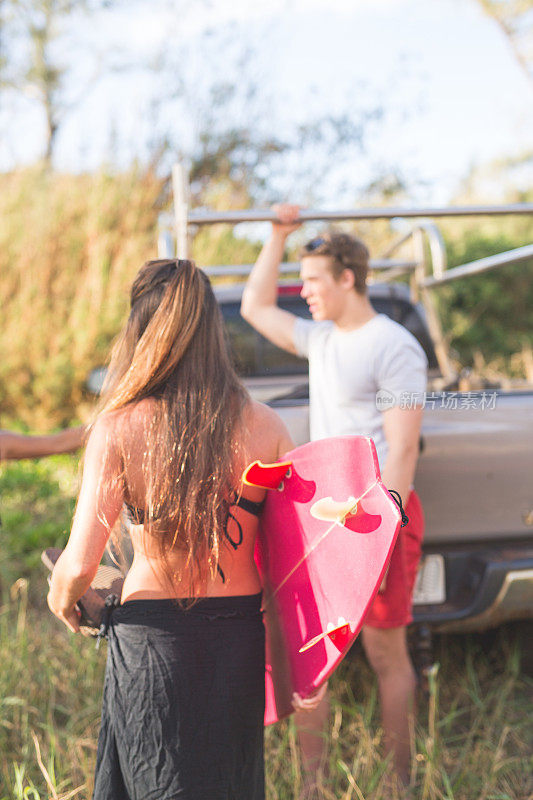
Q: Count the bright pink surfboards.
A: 1